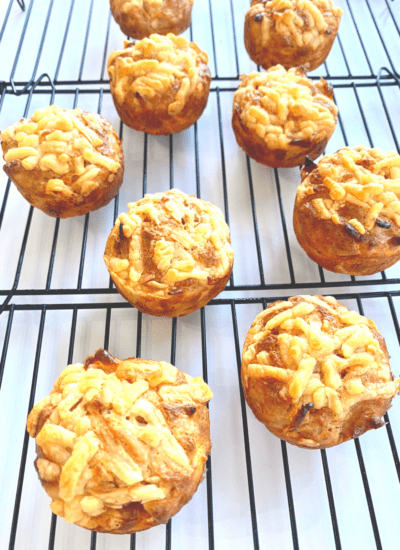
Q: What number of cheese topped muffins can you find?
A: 9